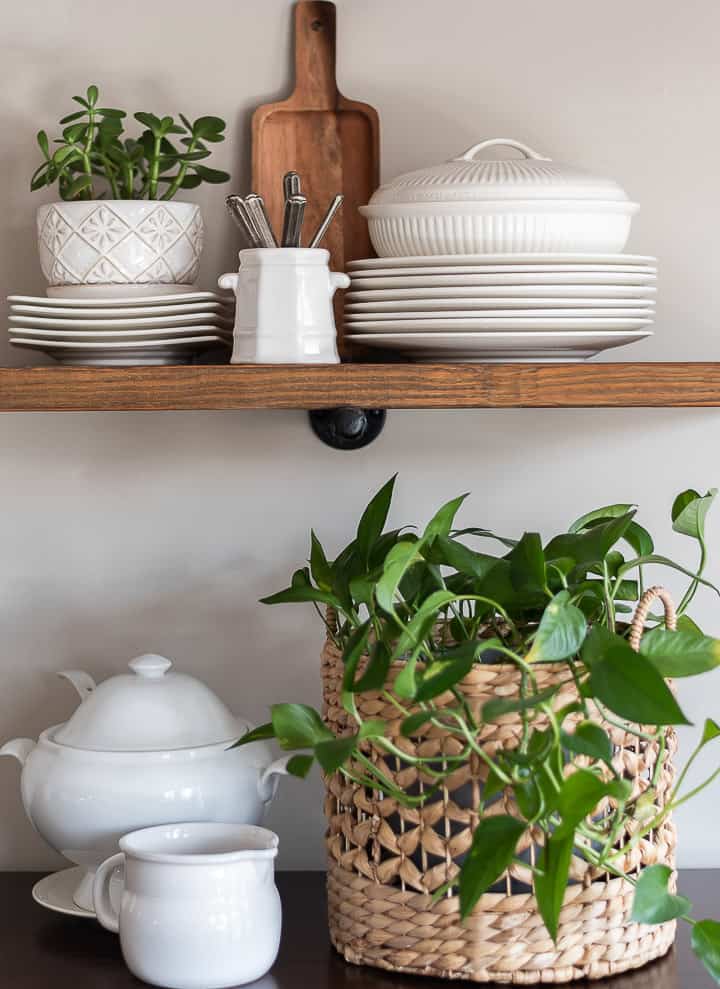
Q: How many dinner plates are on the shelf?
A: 8